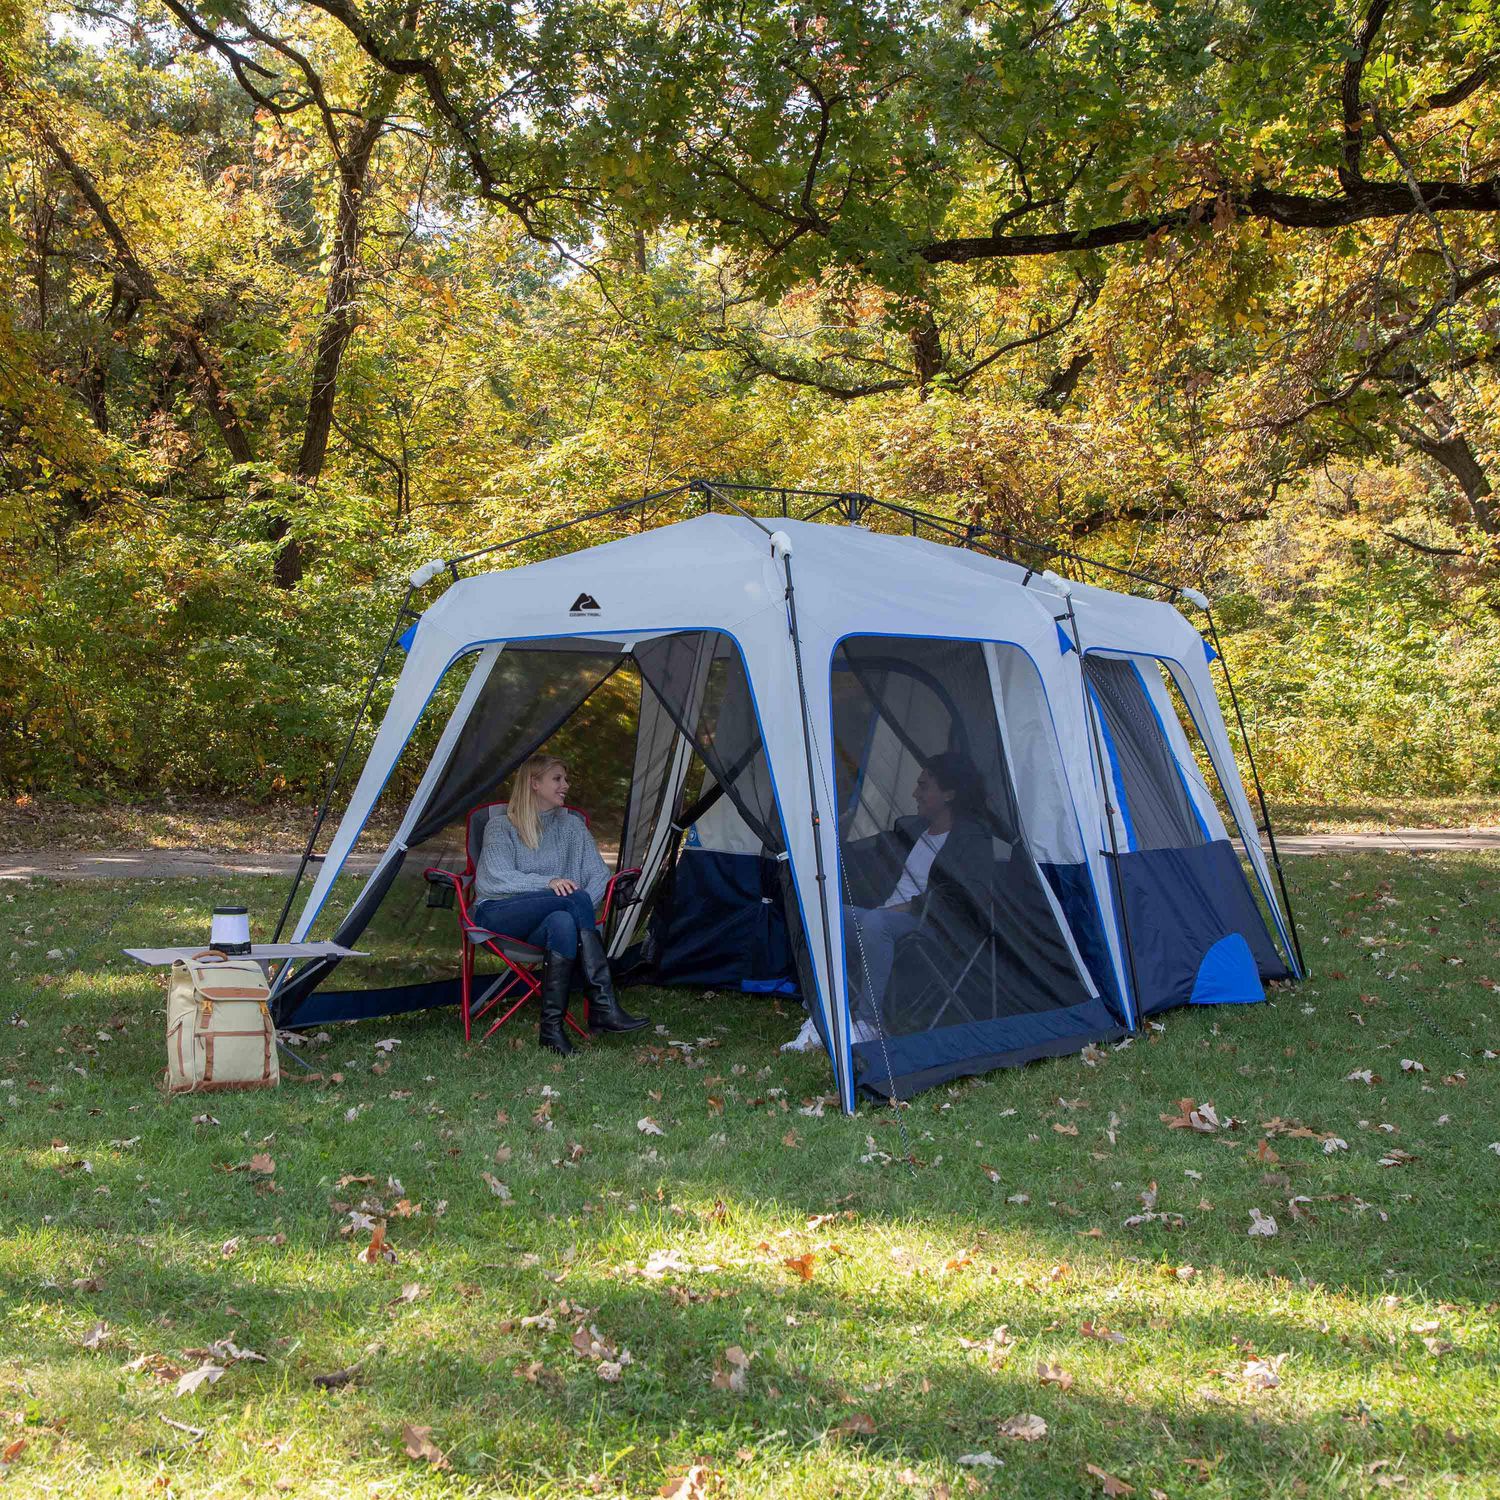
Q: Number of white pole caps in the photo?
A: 4